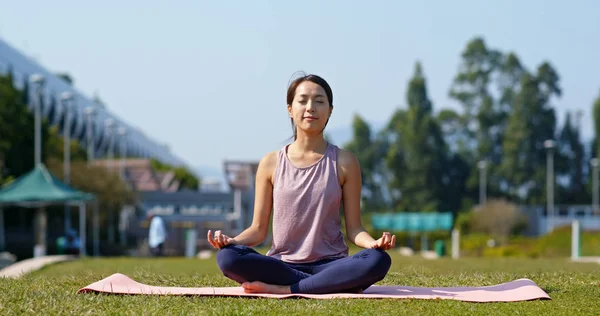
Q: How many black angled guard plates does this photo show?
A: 0